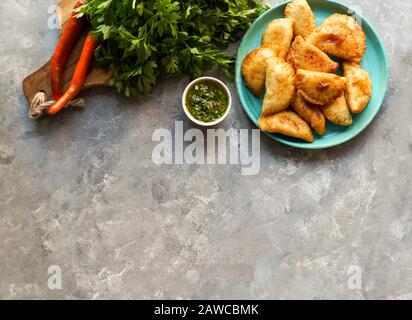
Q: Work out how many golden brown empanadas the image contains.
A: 11